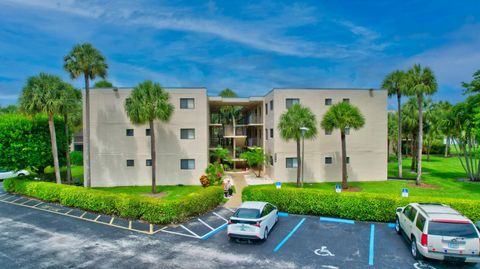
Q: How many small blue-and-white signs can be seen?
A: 3